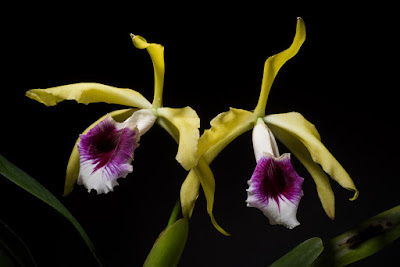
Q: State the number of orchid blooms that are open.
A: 2